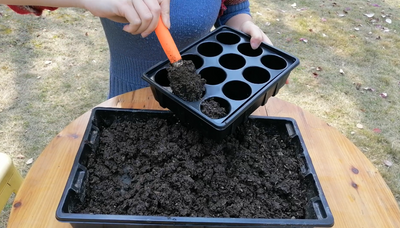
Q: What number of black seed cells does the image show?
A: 12